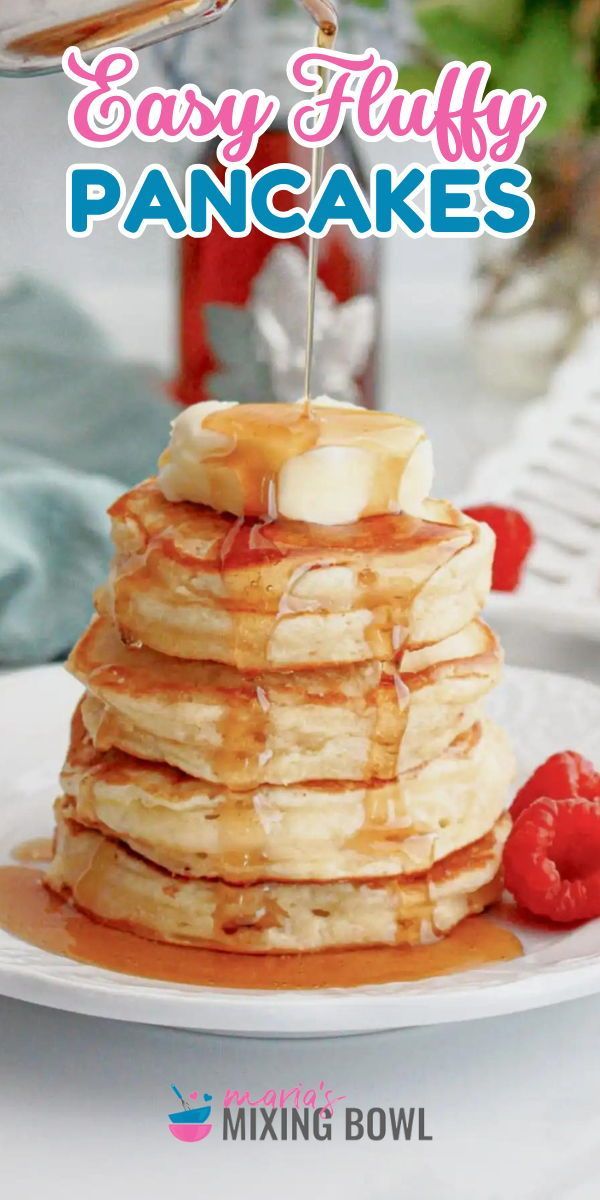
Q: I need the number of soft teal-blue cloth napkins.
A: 1